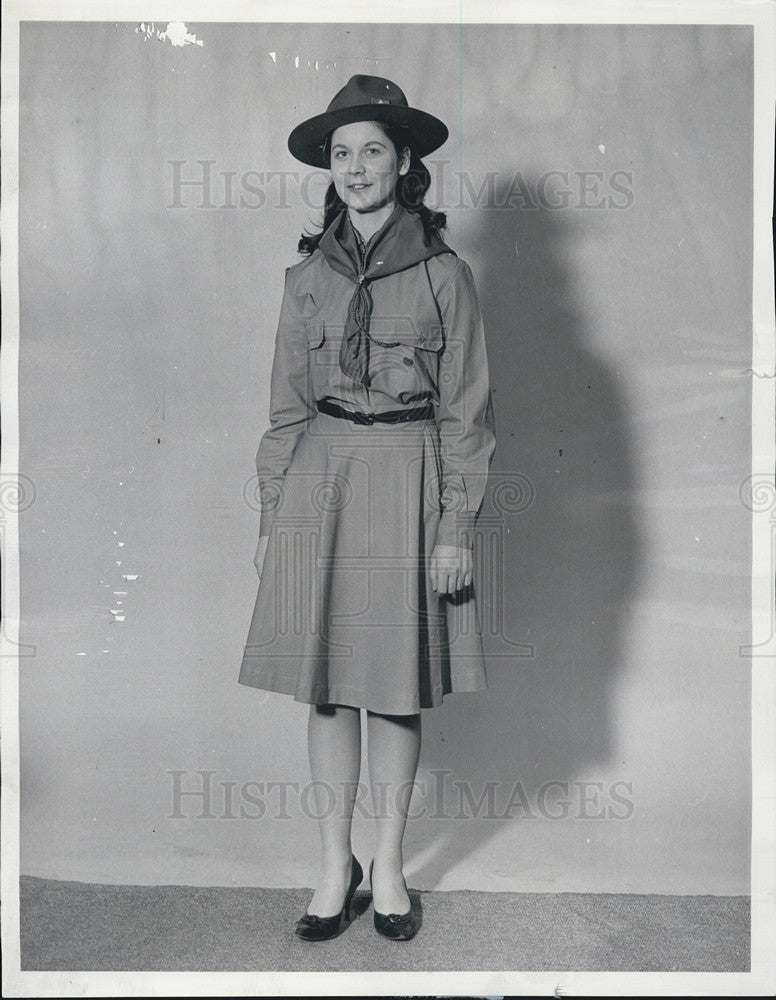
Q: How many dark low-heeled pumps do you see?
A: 2